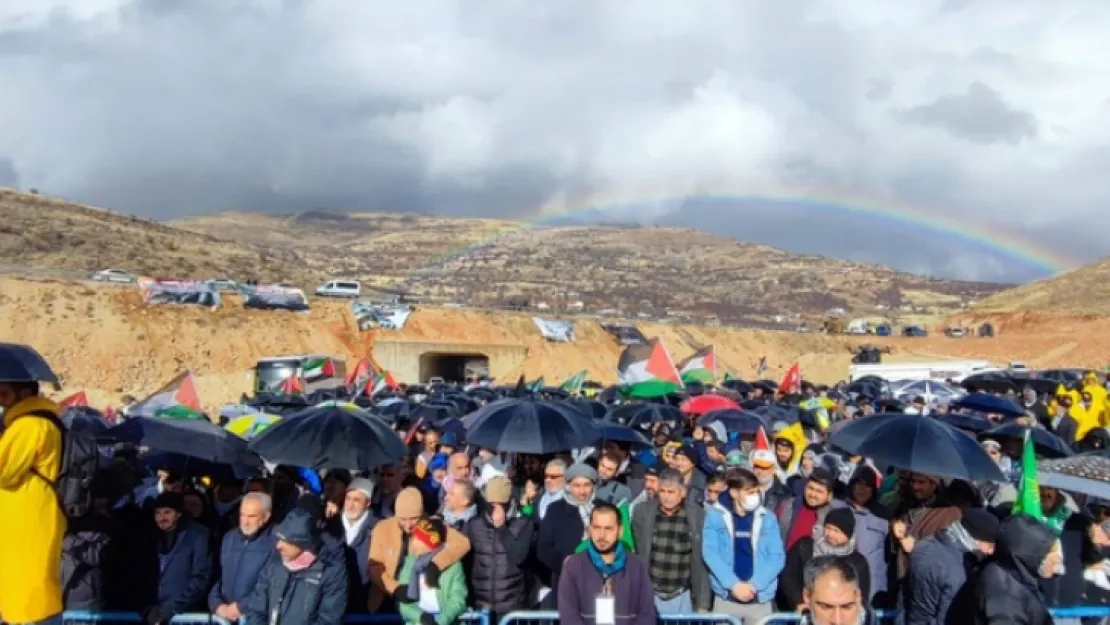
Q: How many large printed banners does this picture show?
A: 5